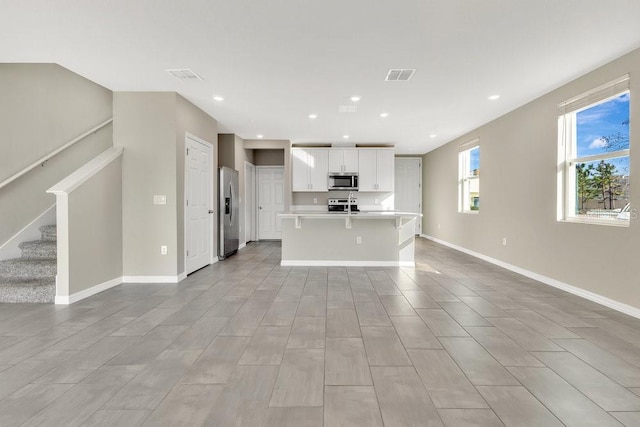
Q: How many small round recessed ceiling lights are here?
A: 8